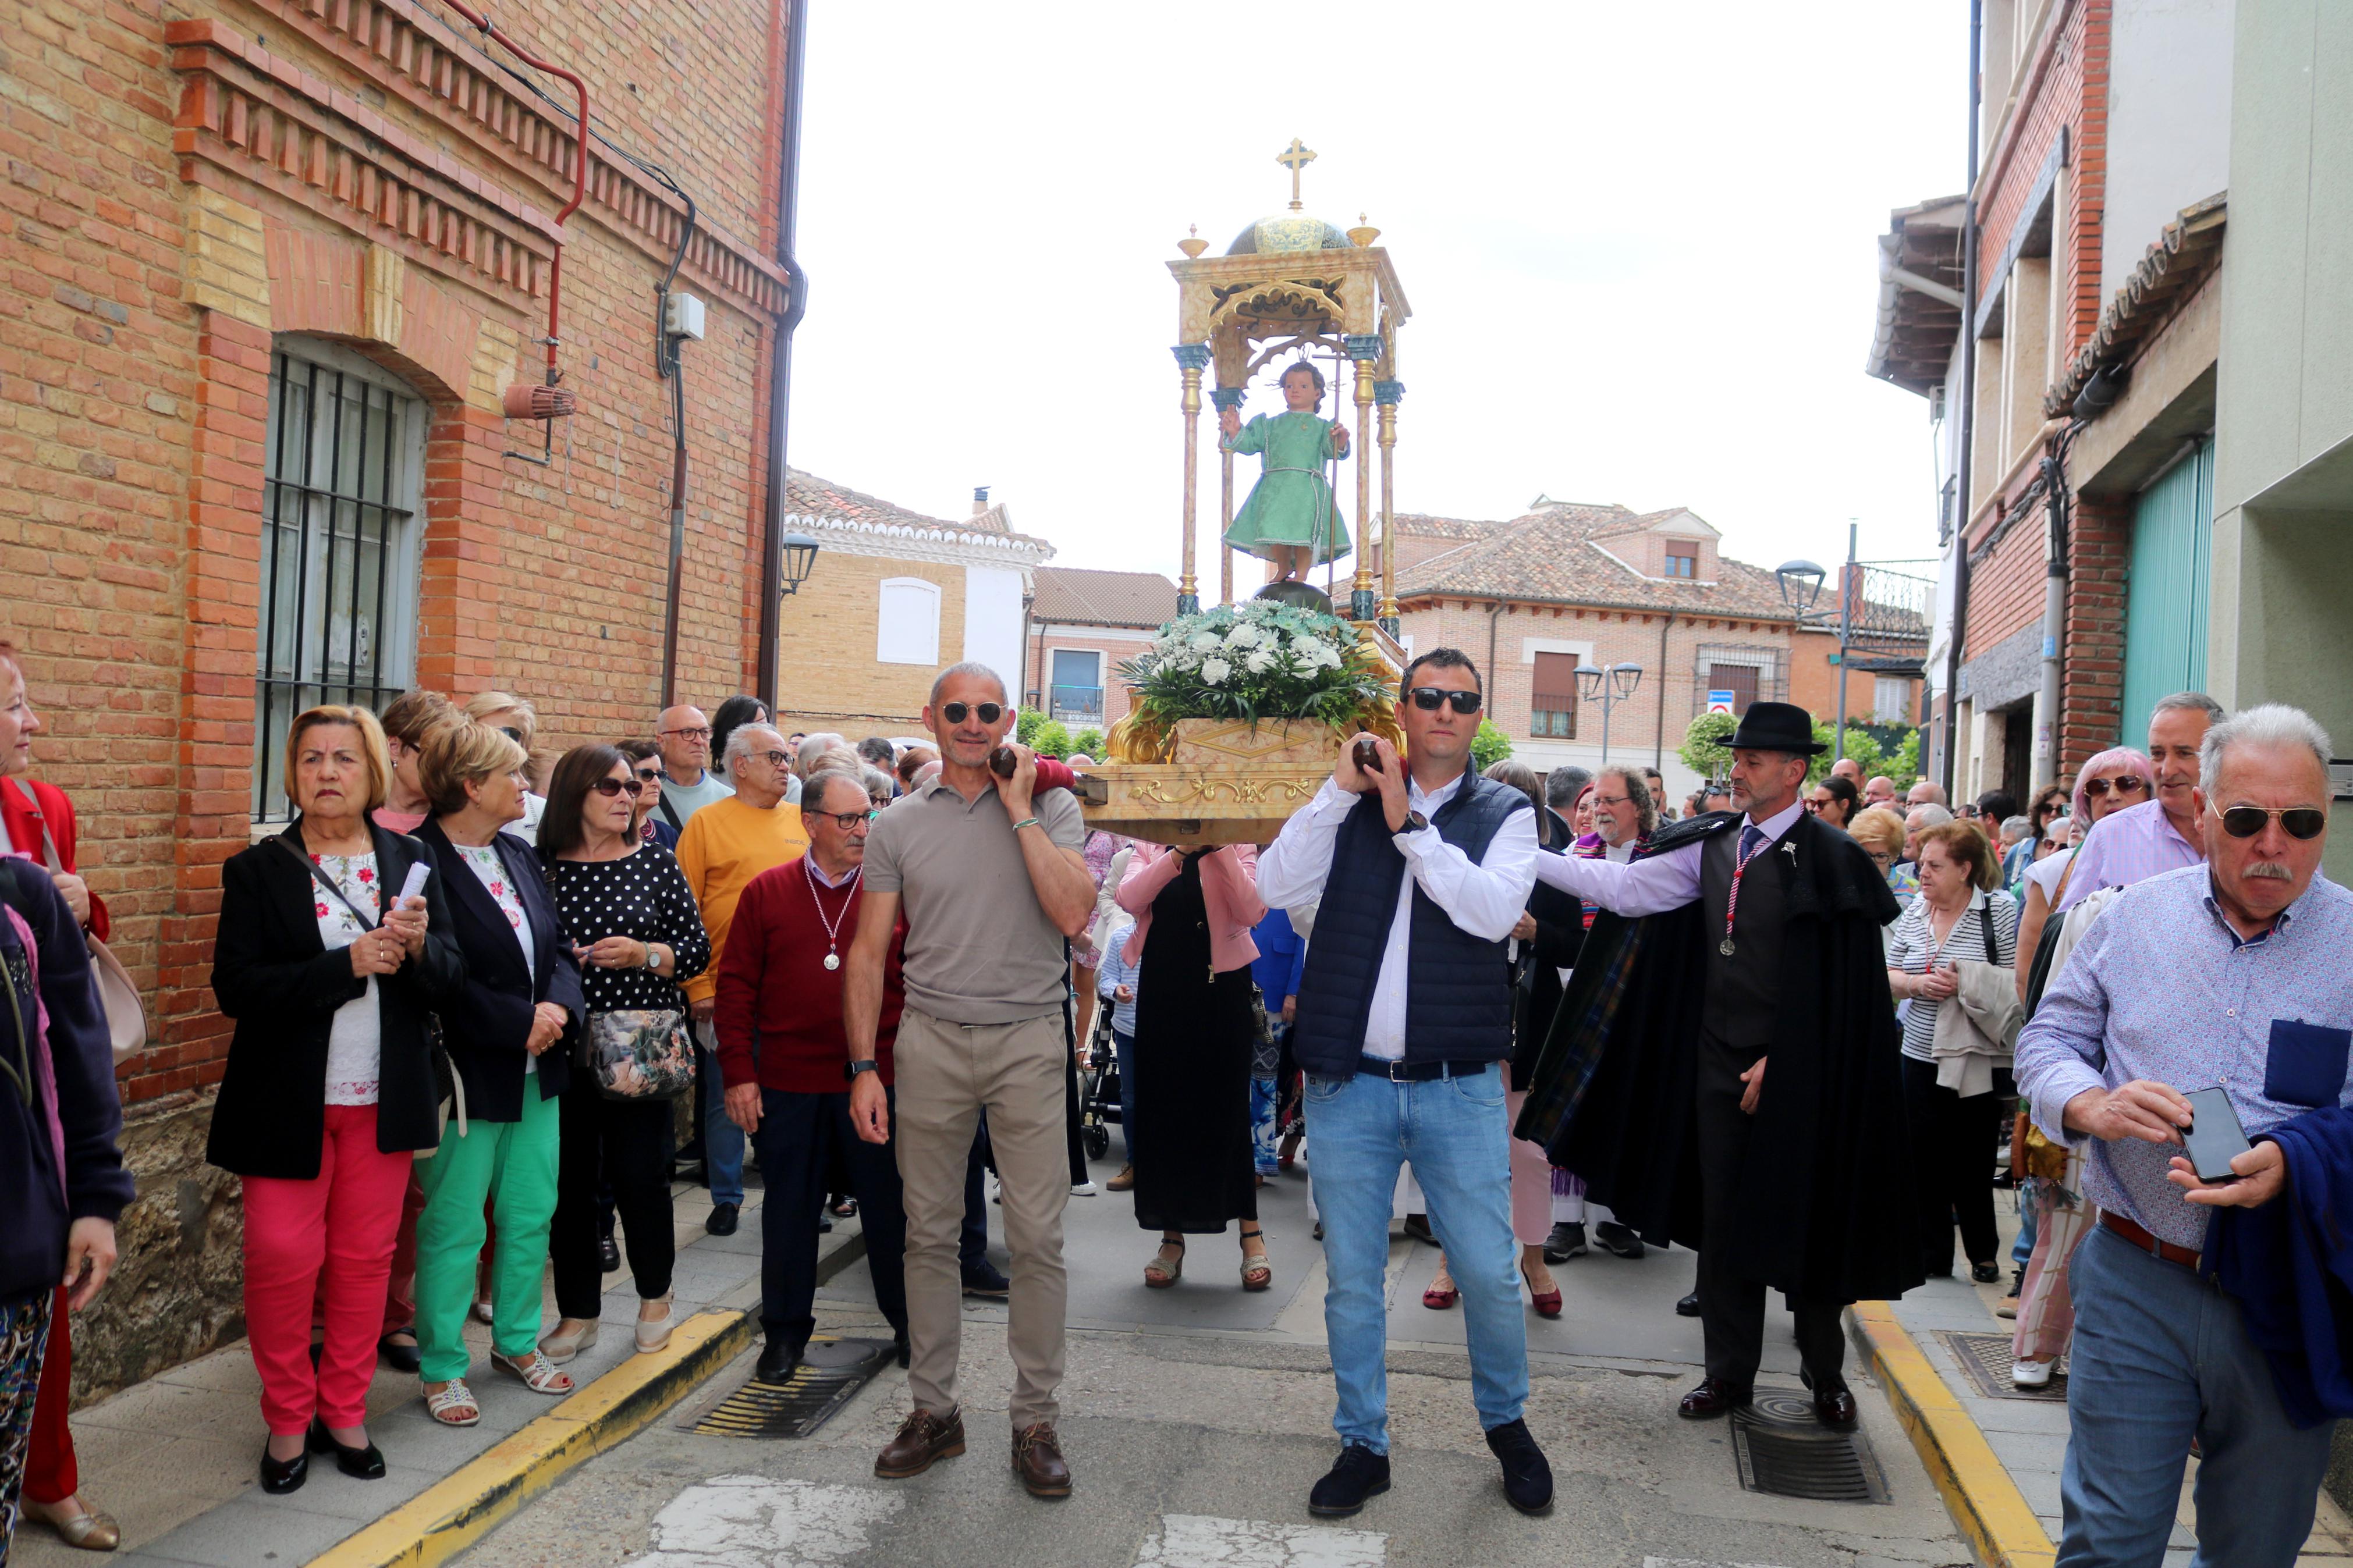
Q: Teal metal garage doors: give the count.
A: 1